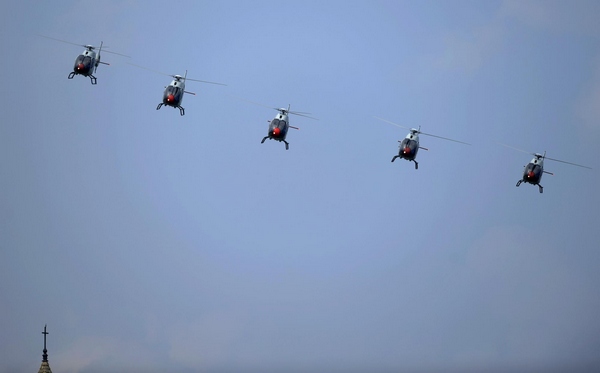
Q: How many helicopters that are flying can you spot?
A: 5